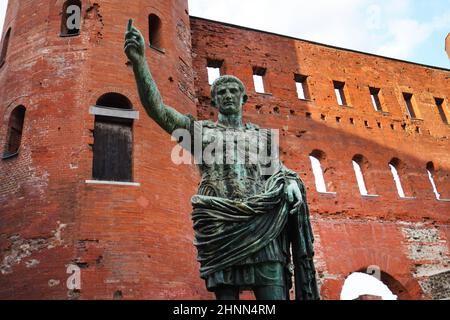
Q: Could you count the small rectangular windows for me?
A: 7